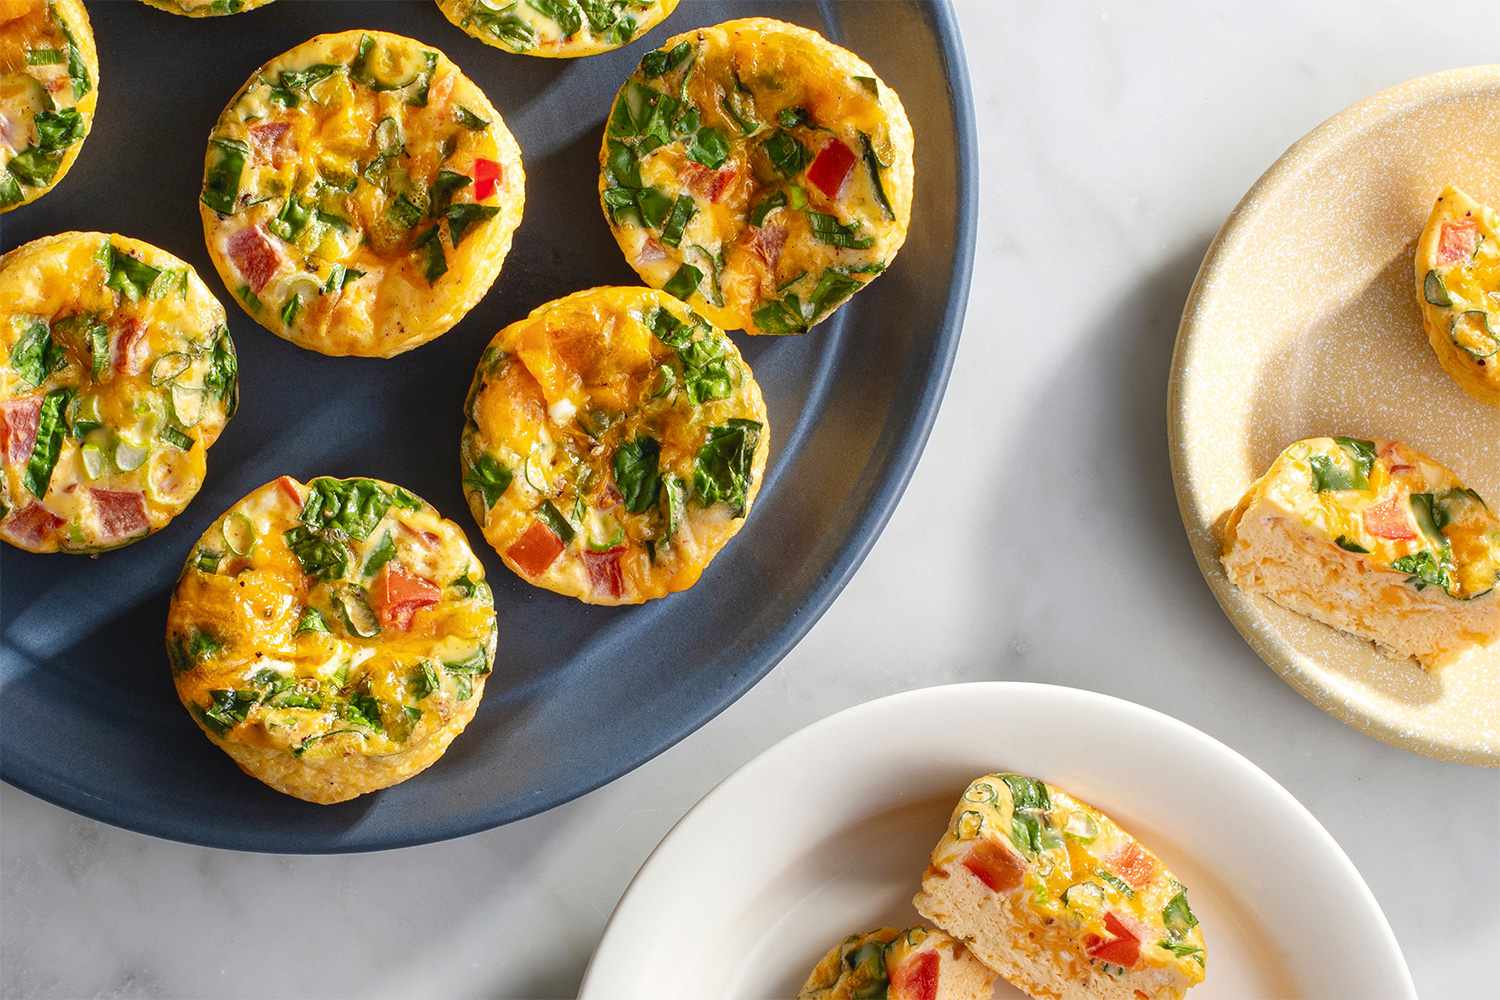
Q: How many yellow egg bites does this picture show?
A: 12